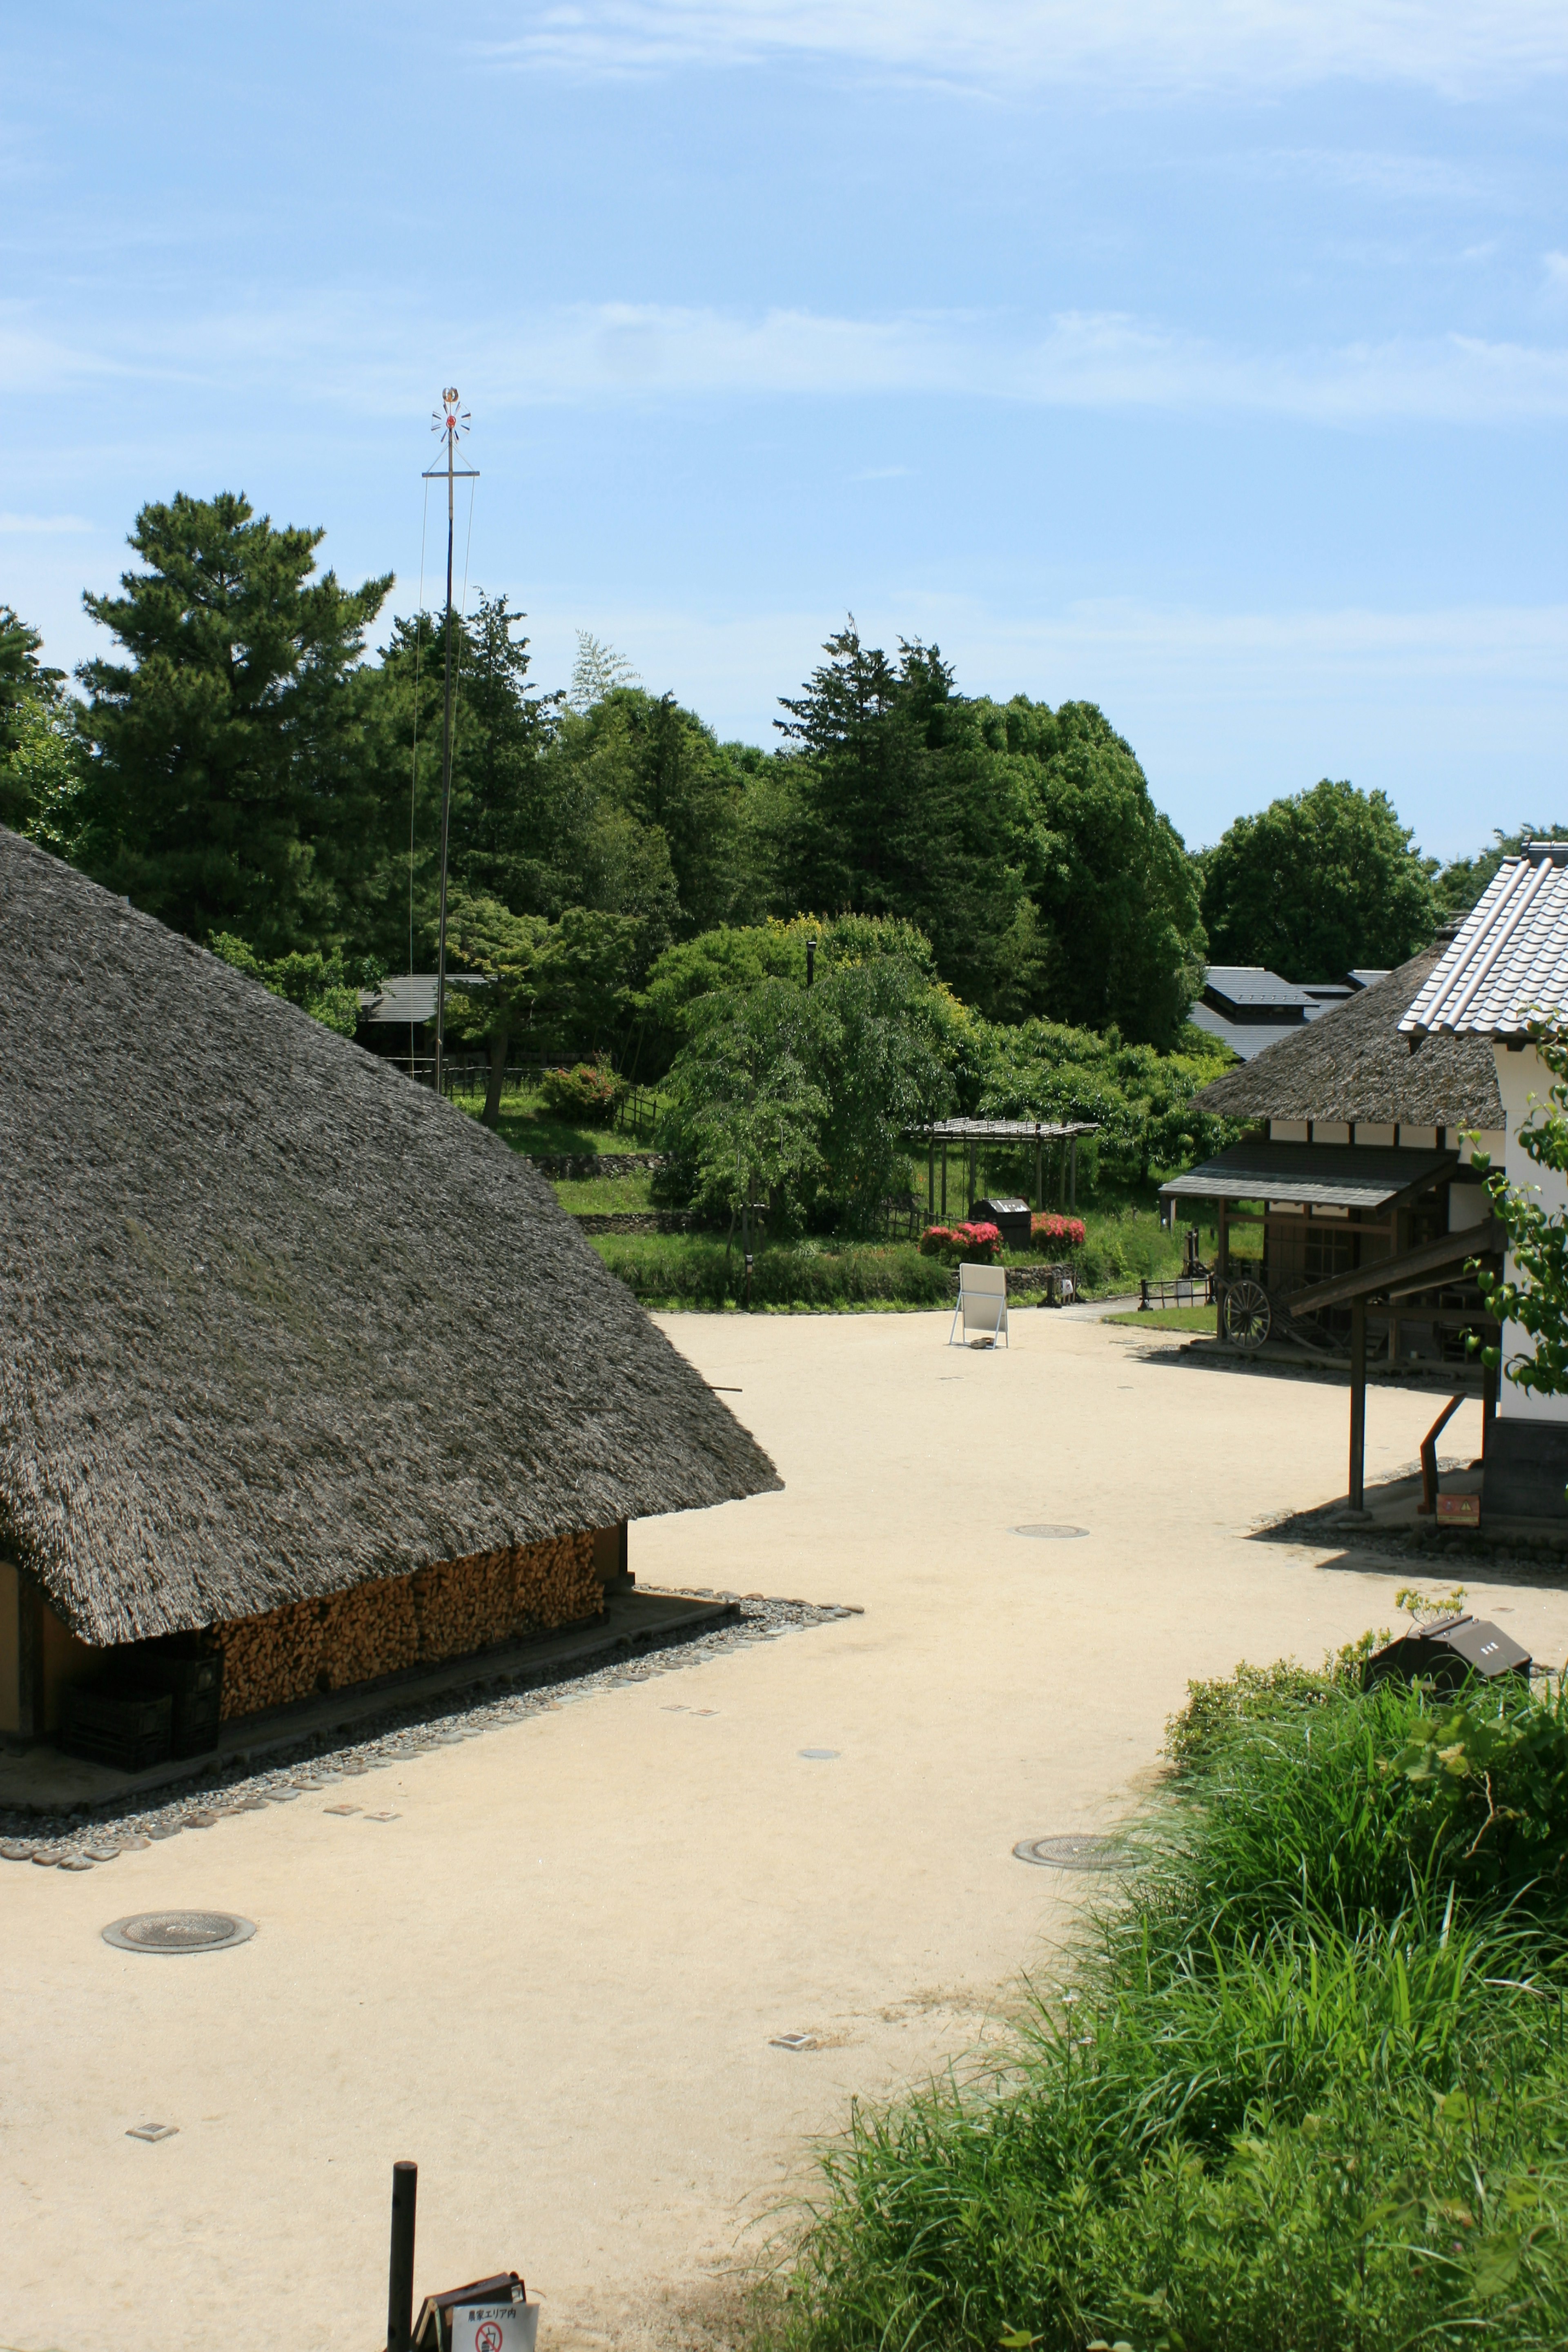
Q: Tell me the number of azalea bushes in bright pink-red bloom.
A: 2